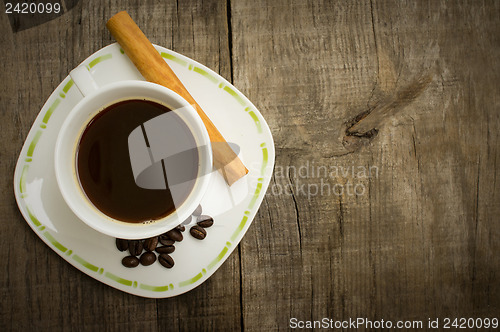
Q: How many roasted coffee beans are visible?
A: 14